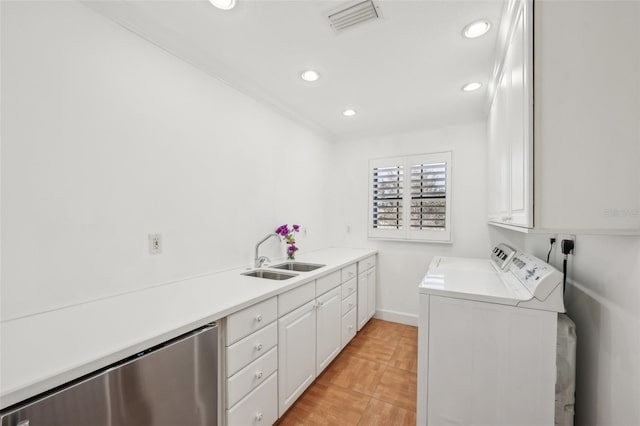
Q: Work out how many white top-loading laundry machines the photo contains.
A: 2